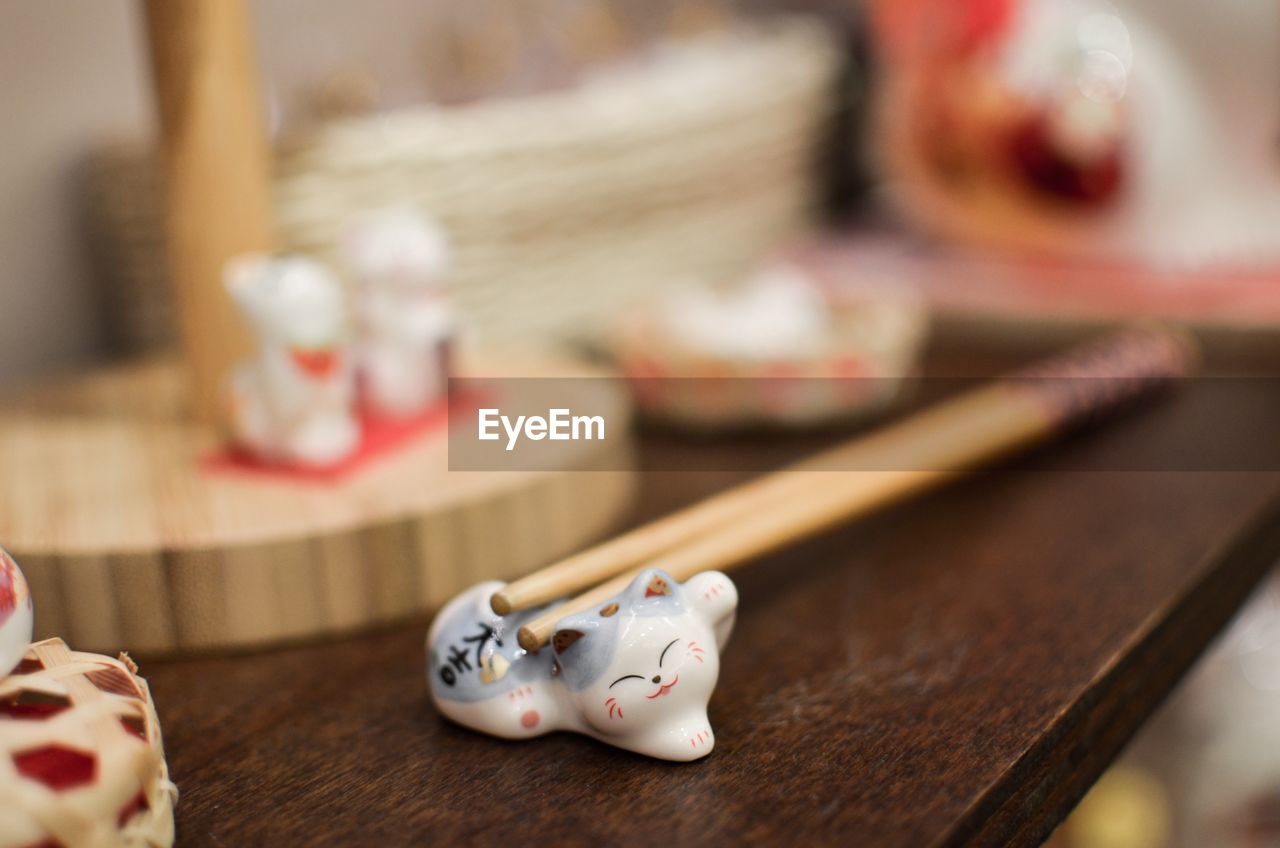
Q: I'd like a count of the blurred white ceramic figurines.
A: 2